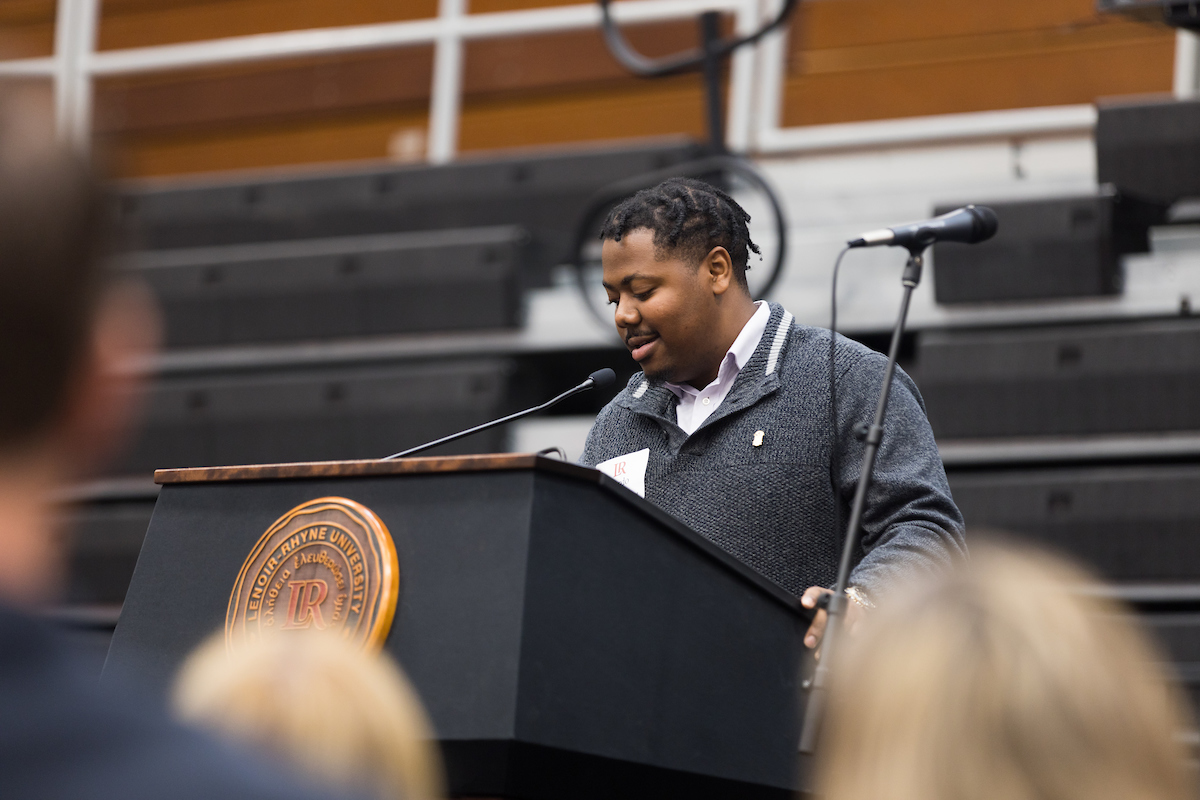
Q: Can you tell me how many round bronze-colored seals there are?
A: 1